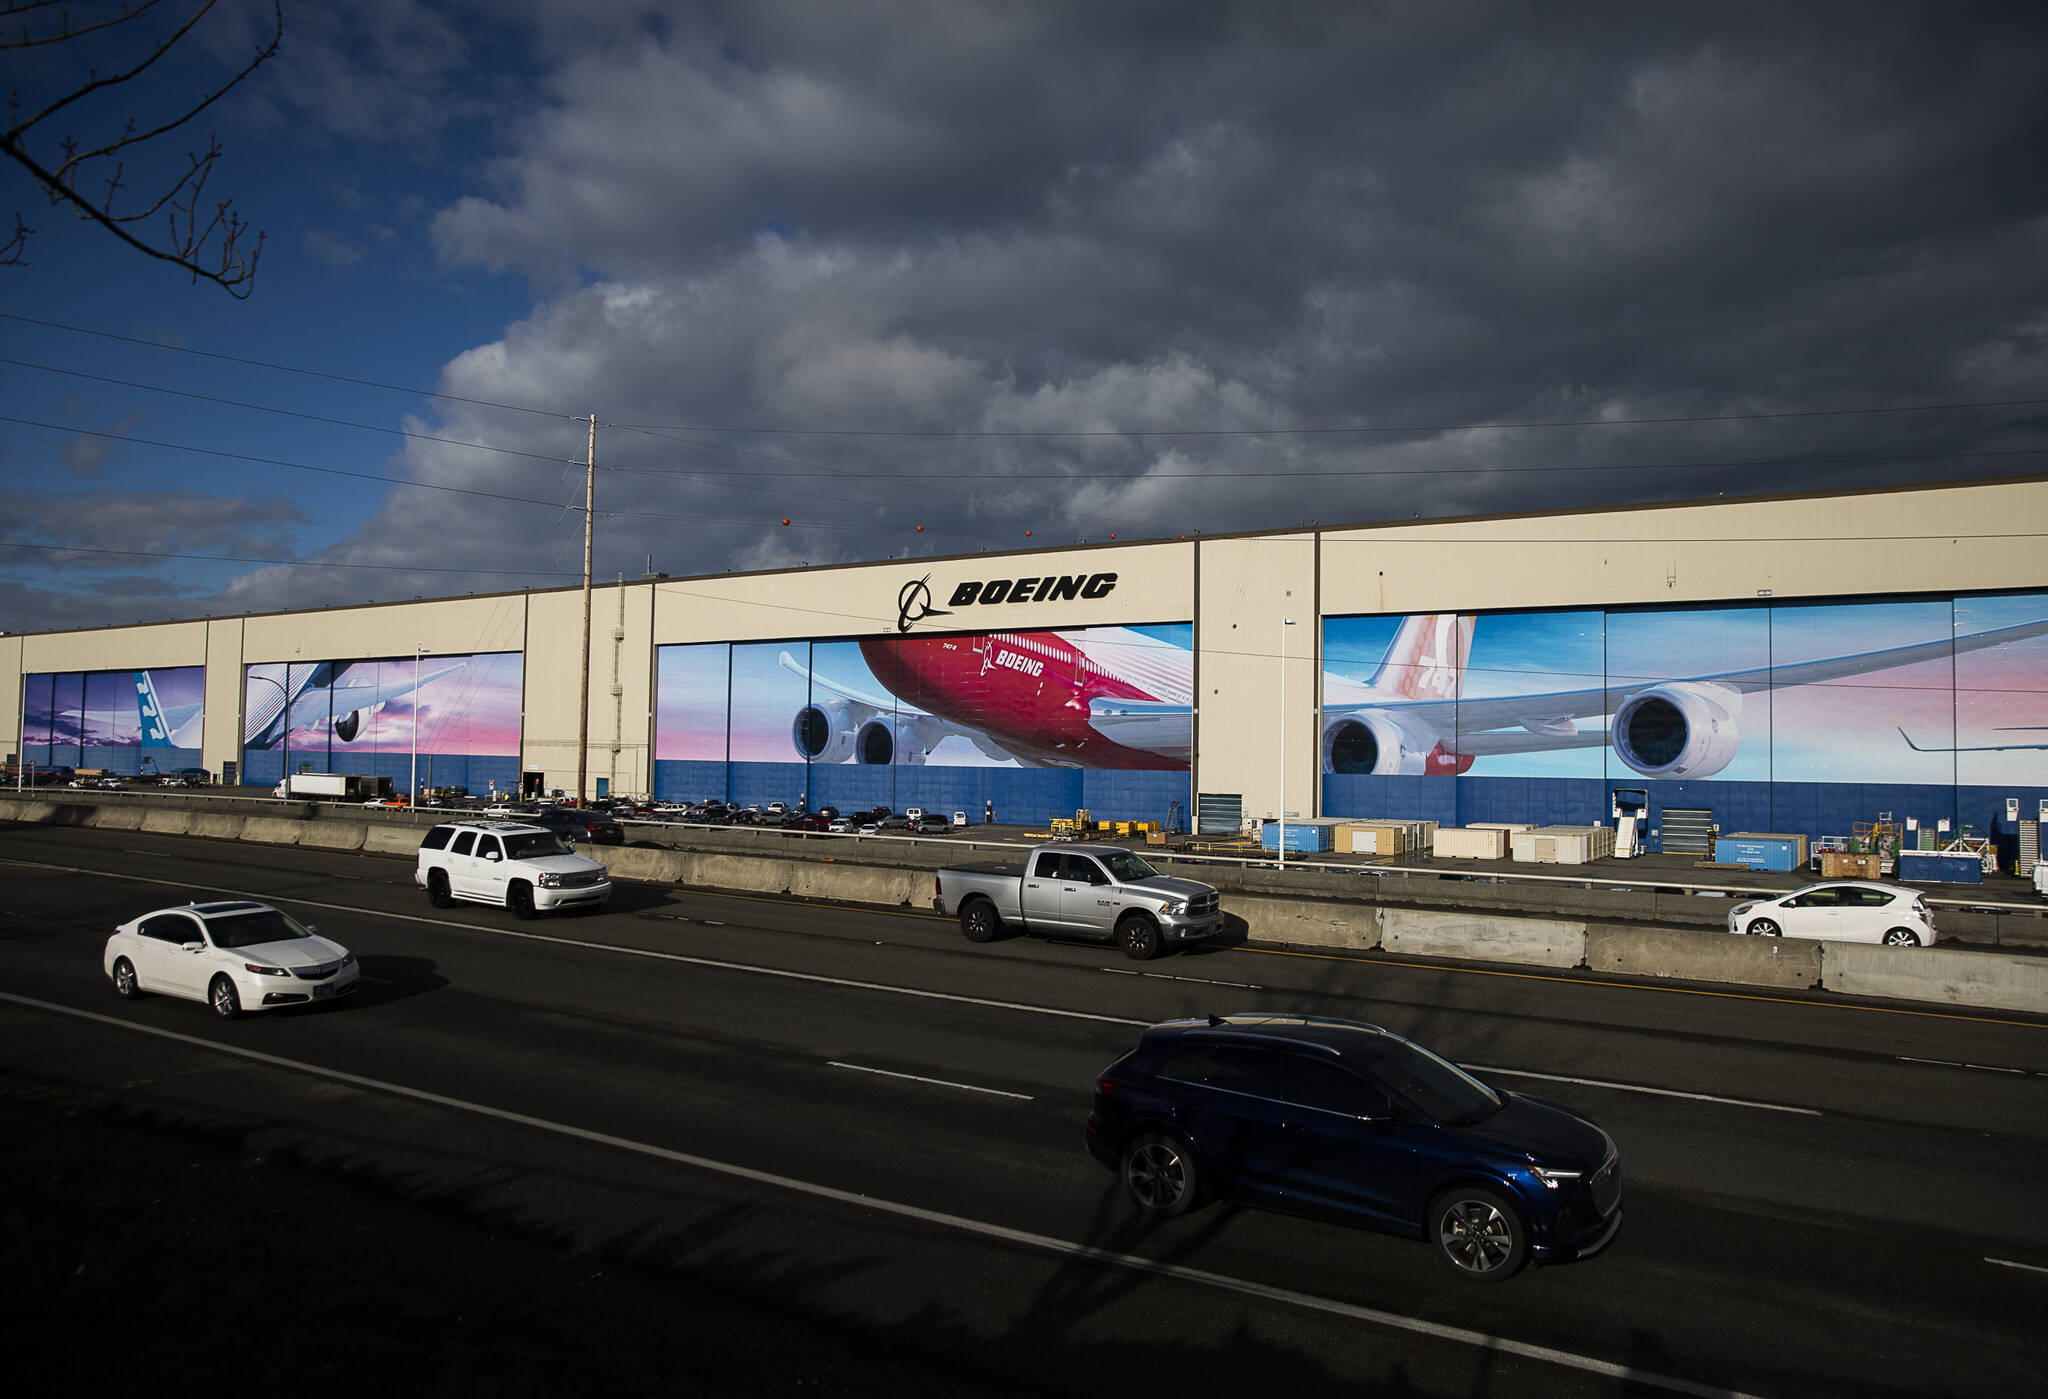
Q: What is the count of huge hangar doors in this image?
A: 4